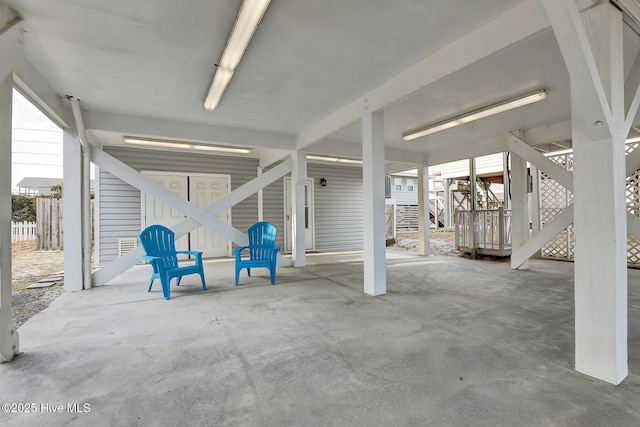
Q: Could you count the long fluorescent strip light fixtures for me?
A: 4